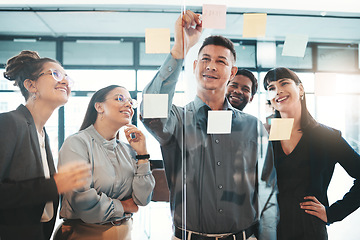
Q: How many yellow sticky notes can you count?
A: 3